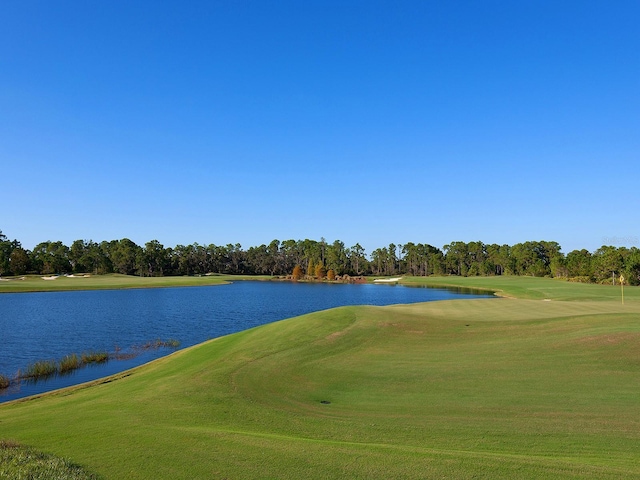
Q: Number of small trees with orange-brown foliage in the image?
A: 4